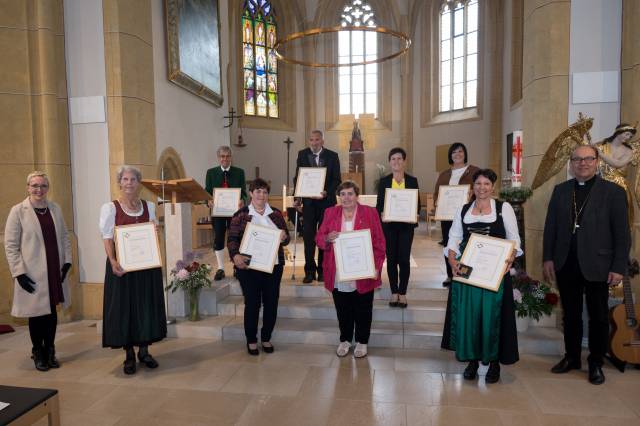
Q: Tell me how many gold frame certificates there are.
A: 8